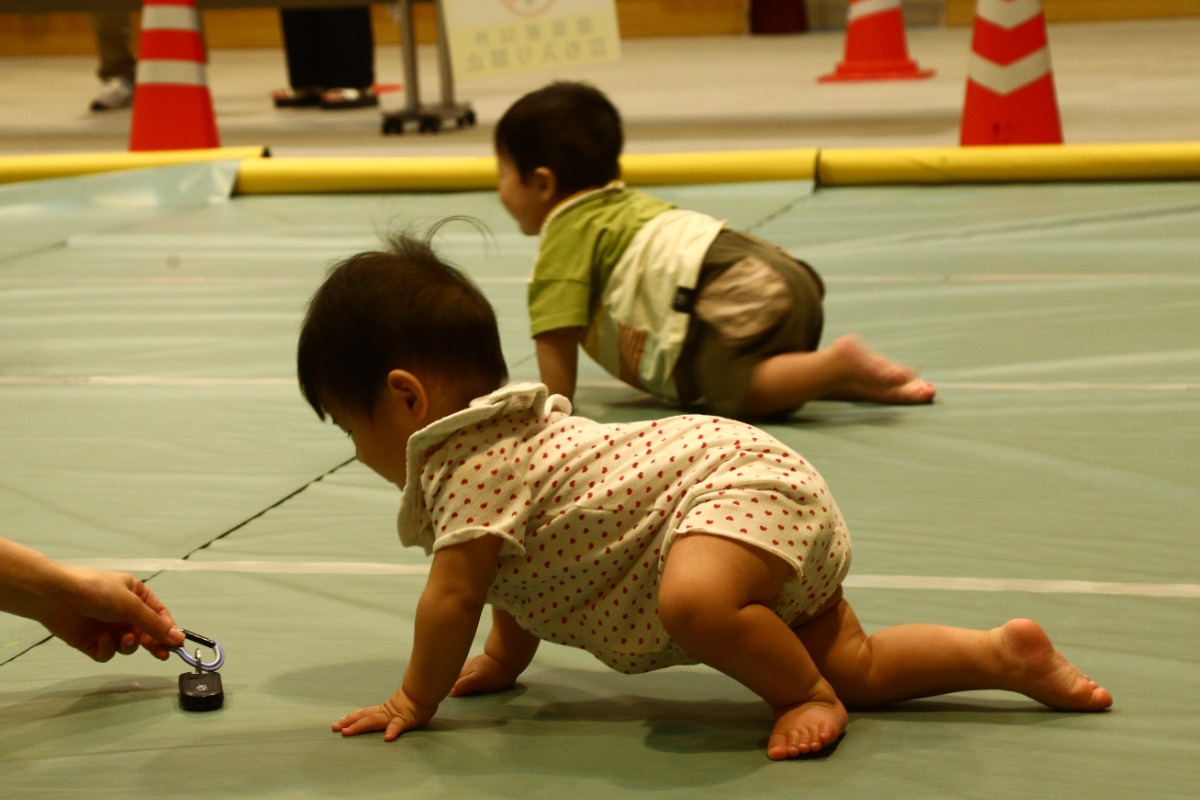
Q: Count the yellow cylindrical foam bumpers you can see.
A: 3